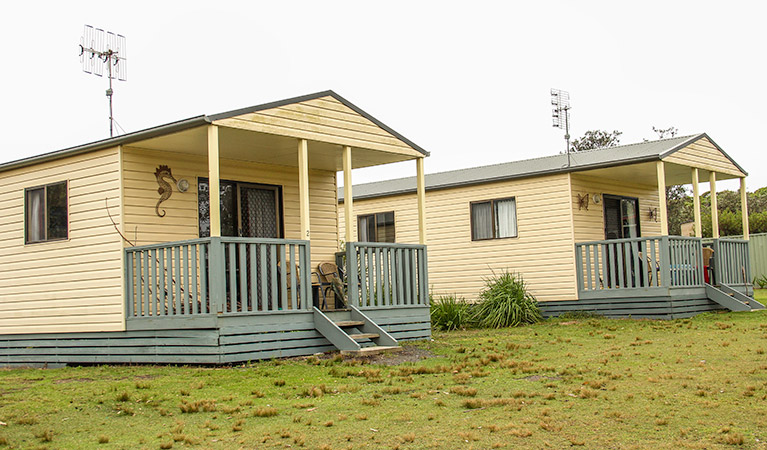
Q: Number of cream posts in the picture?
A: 8